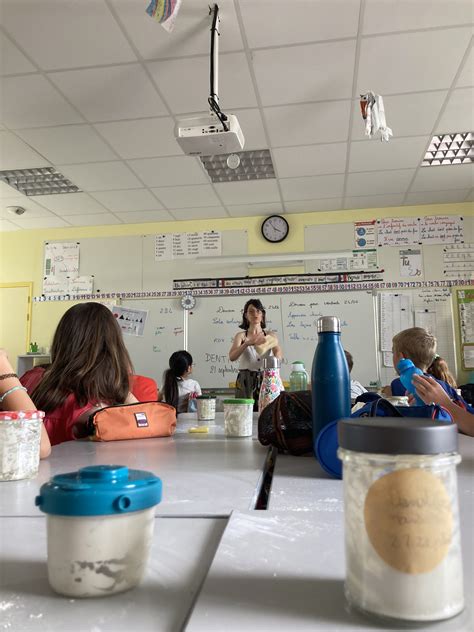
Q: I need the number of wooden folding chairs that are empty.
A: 0